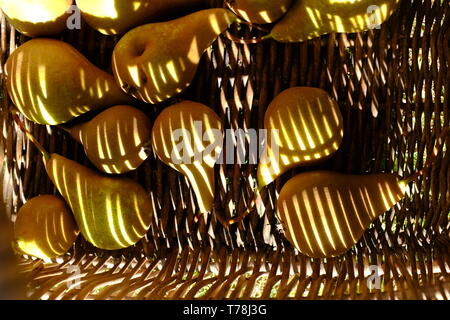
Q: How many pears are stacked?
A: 12